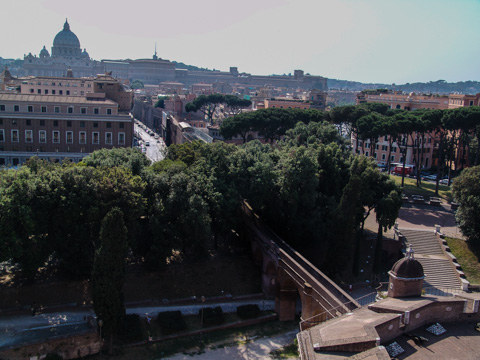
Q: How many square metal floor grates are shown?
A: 2